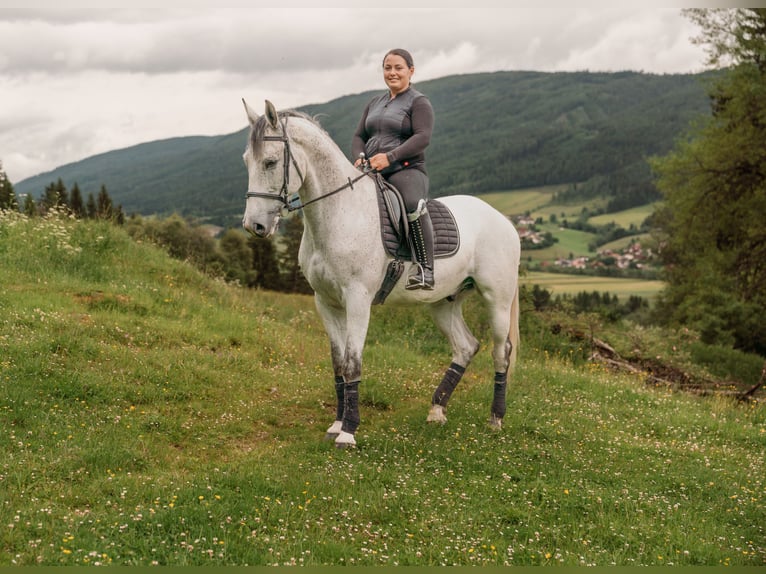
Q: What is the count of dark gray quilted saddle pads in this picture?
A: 1